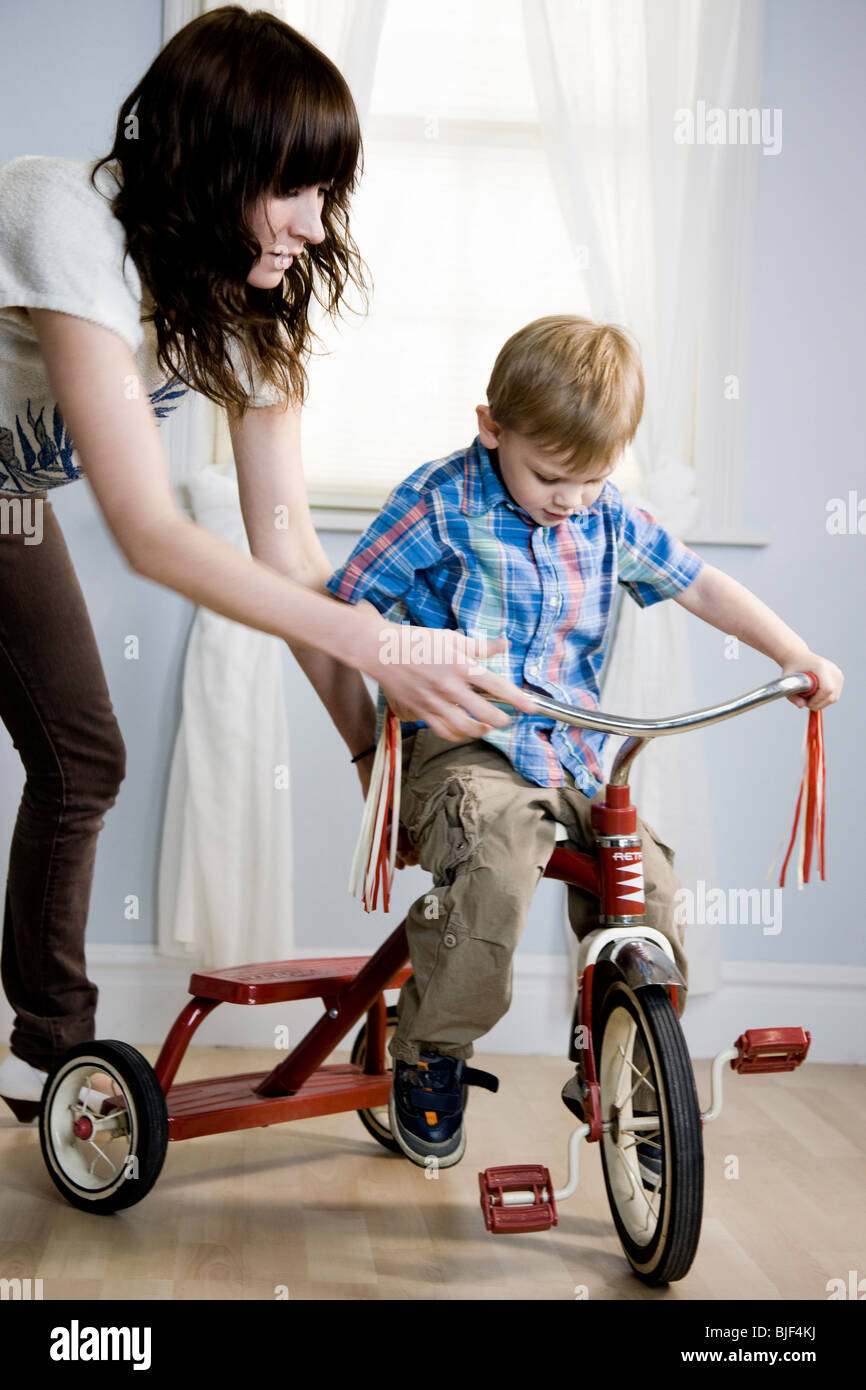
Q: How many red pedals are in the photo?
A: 2